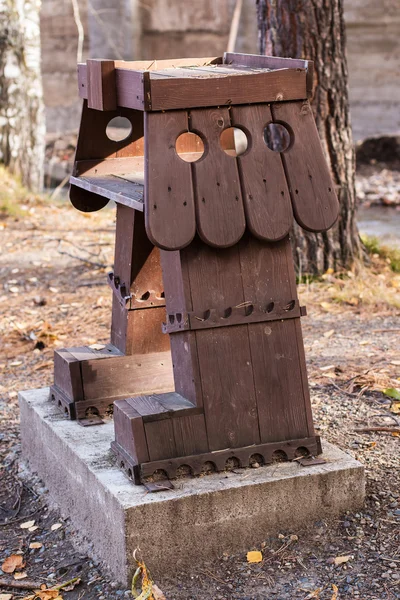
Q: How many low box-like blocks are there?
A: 2